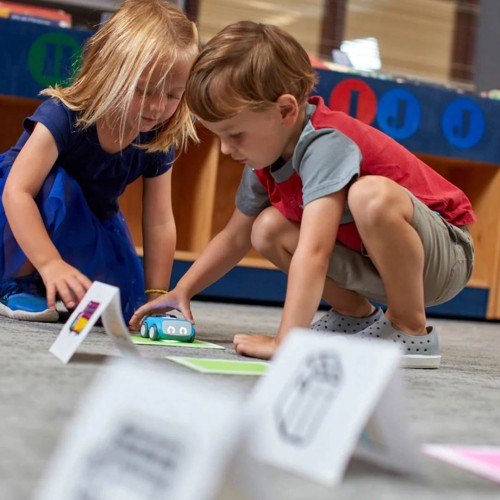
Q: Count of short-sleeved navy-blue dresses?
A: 1